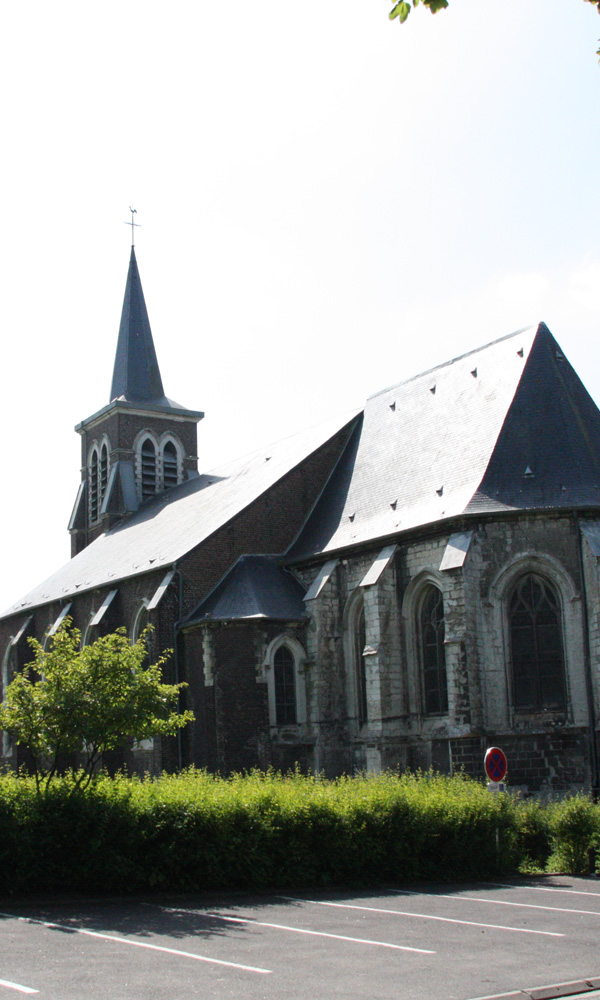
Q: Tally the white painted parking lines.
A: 6